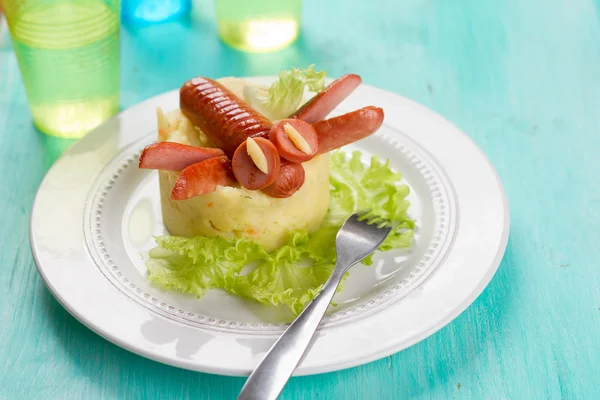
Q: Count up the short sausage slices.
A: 2